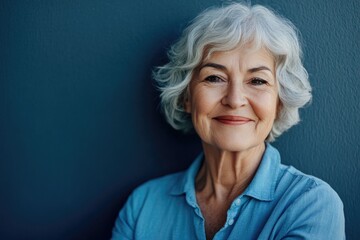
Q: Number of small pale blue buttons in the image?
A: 2